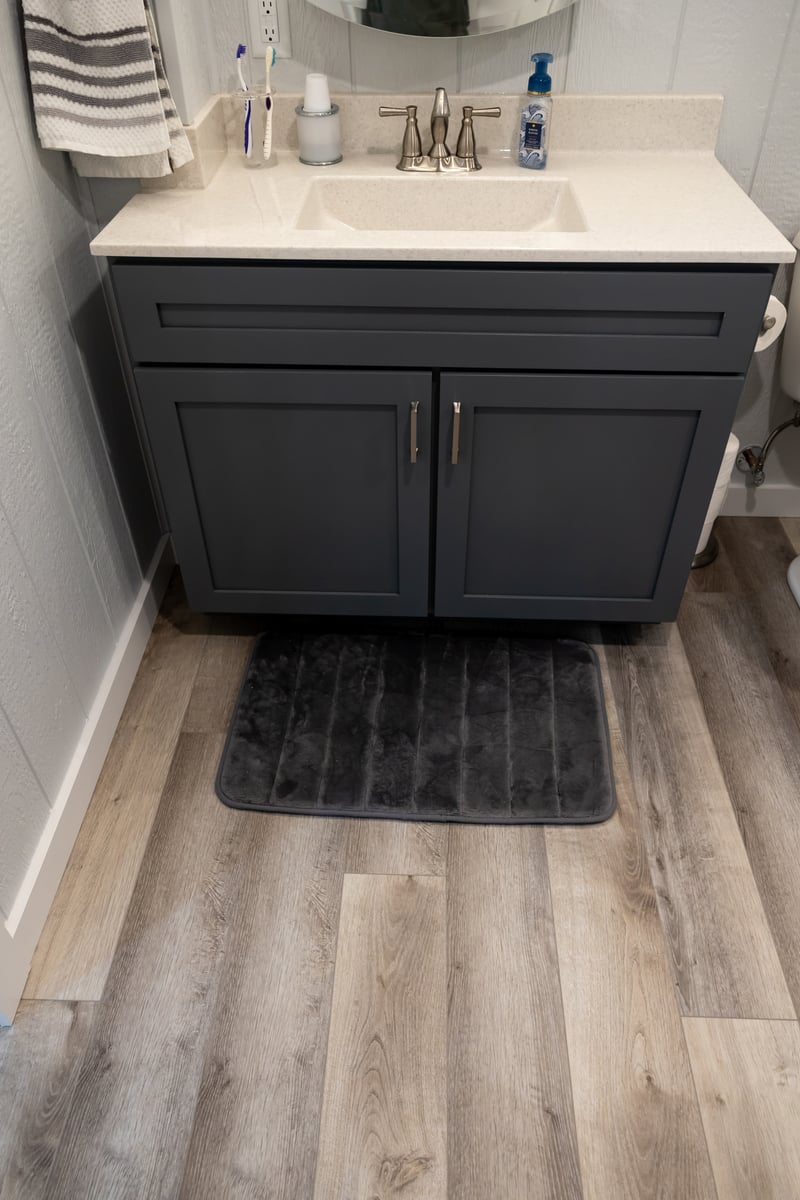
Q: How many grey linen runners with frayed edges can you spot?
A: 0